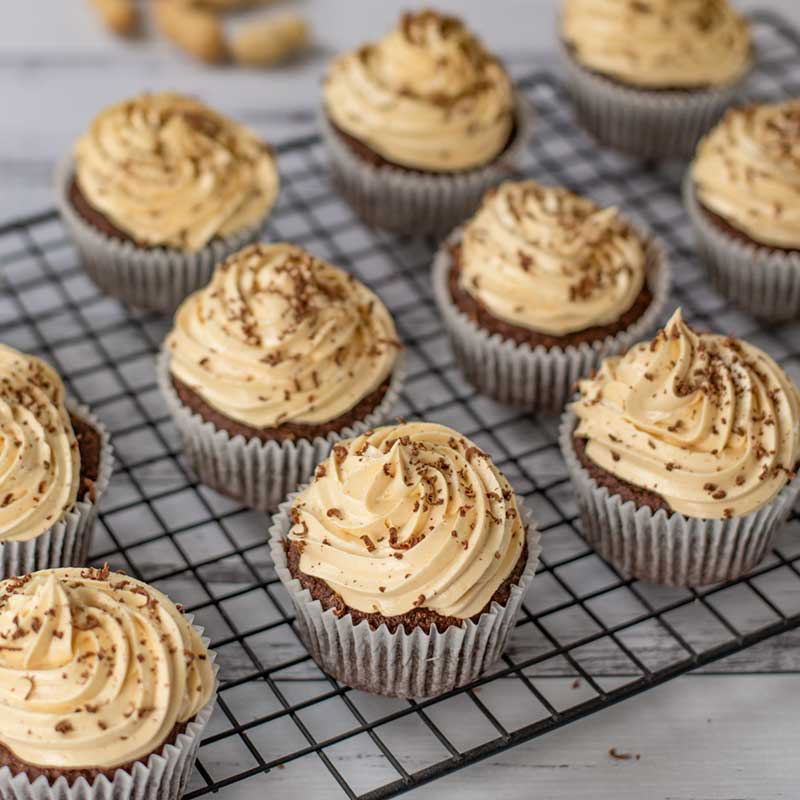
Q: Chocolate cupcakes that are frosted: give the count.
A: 10